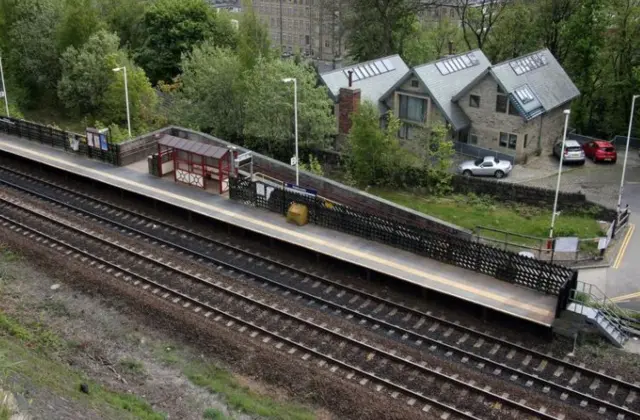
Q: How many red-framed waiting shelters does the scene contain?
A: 1